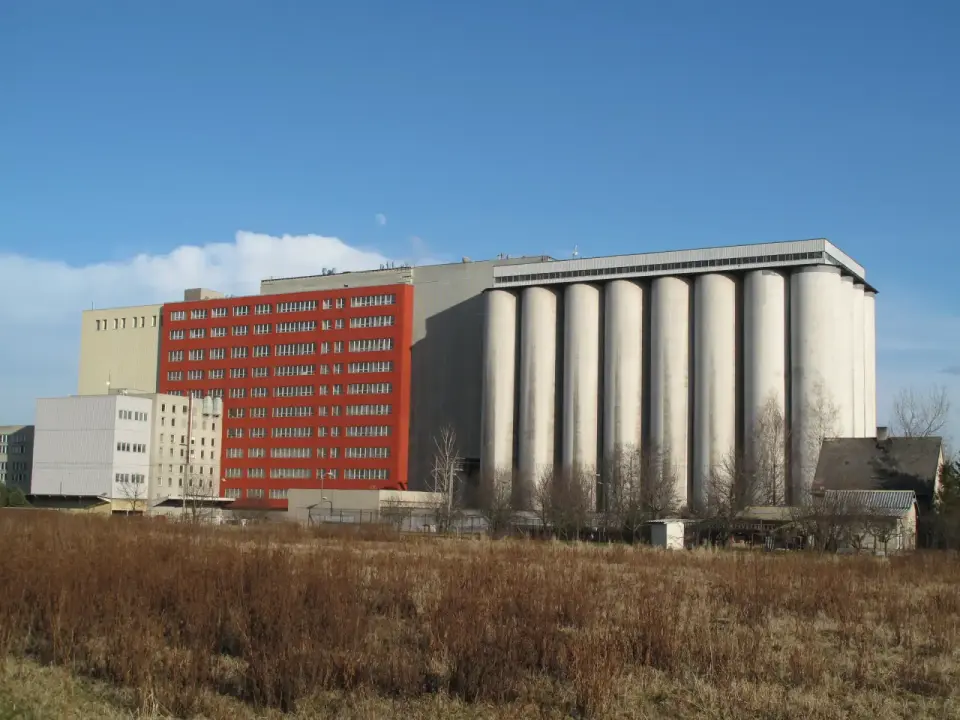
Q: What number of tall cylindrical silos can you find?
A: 11